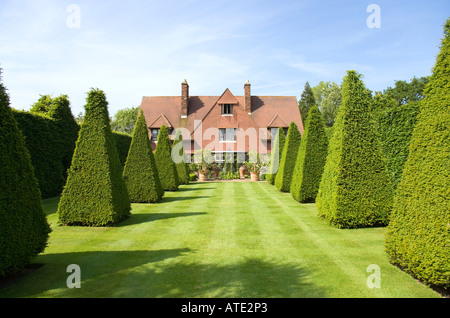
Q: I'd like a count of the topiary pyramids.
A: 10